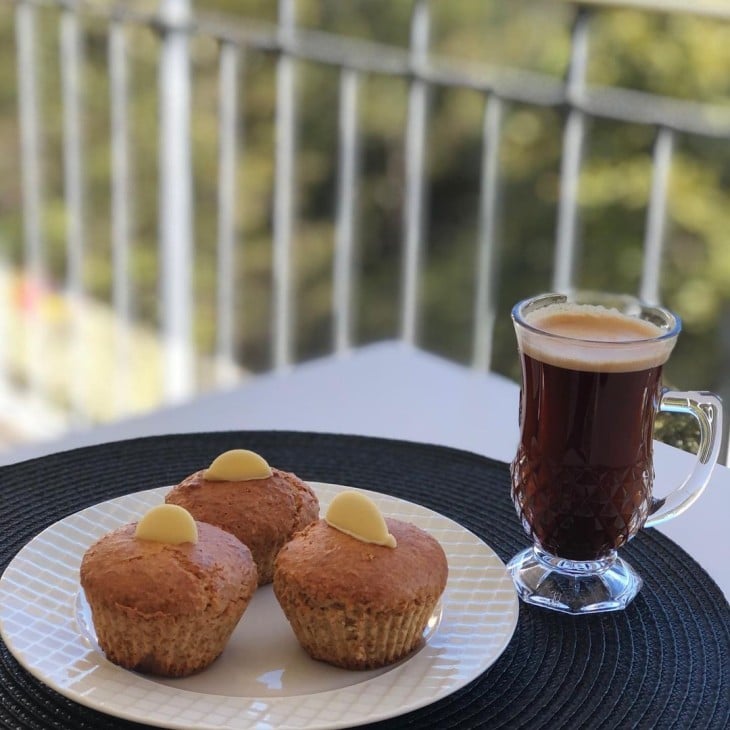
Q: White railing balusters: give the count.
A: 11